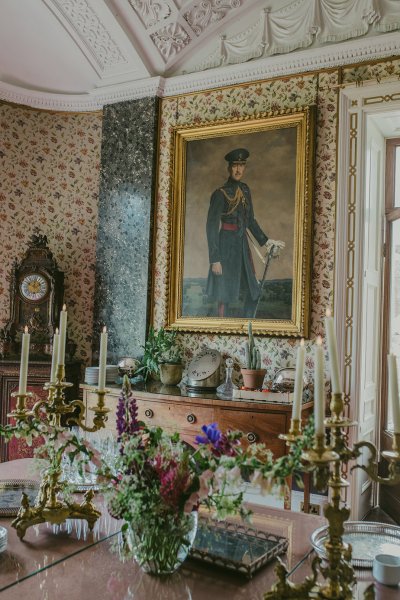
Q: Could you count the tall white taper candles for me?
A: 8